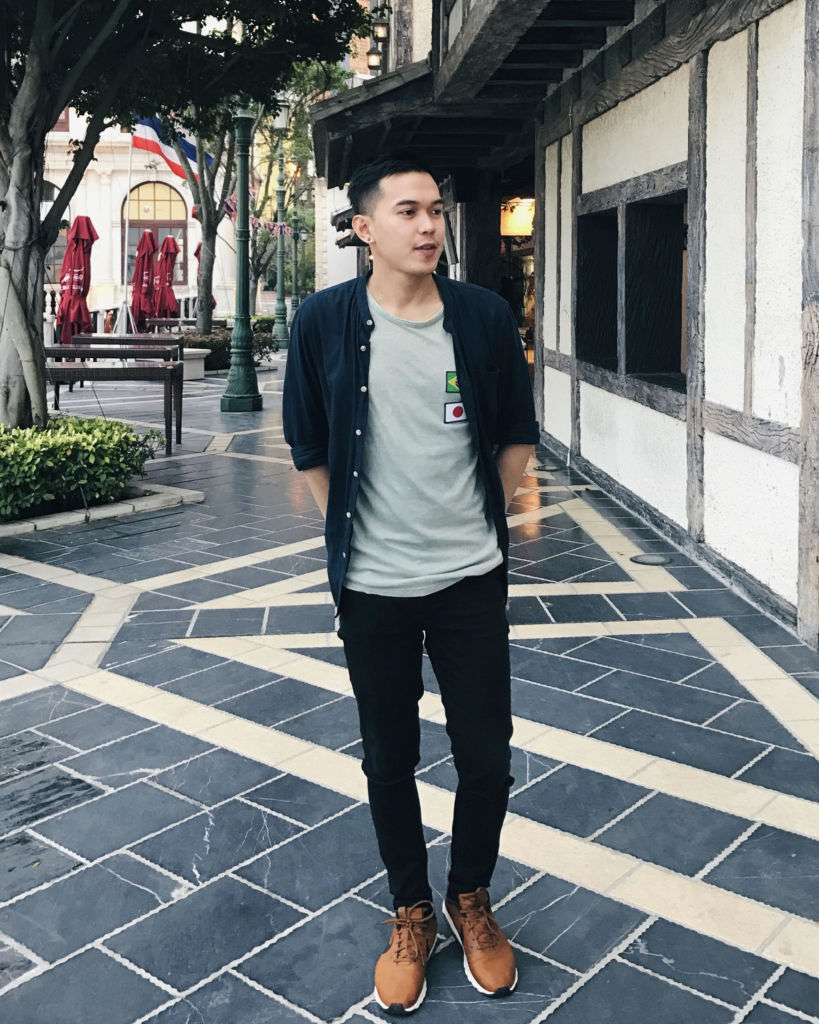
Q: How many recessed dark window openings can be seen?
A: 2